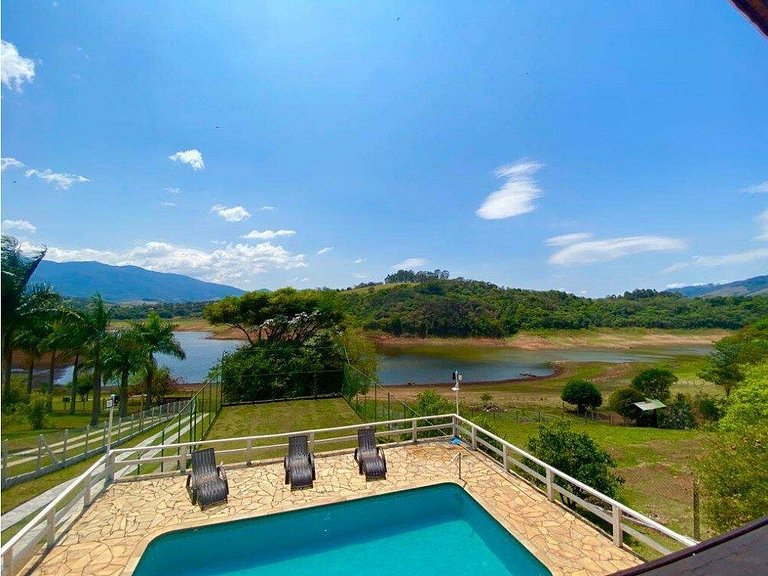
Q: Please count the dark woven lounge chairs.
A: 3